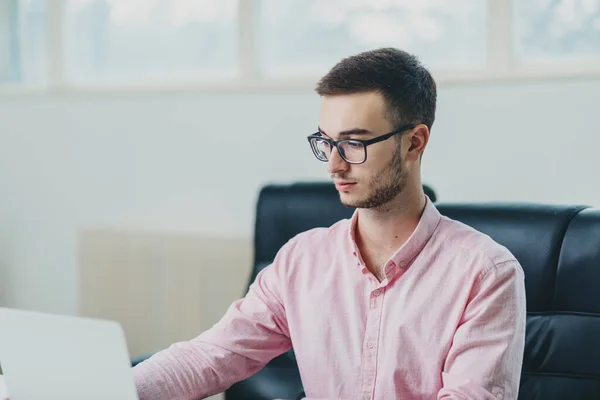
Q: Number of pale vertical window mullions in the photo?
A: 3